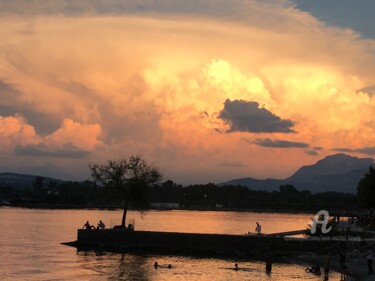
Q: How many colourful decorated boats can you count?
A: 0